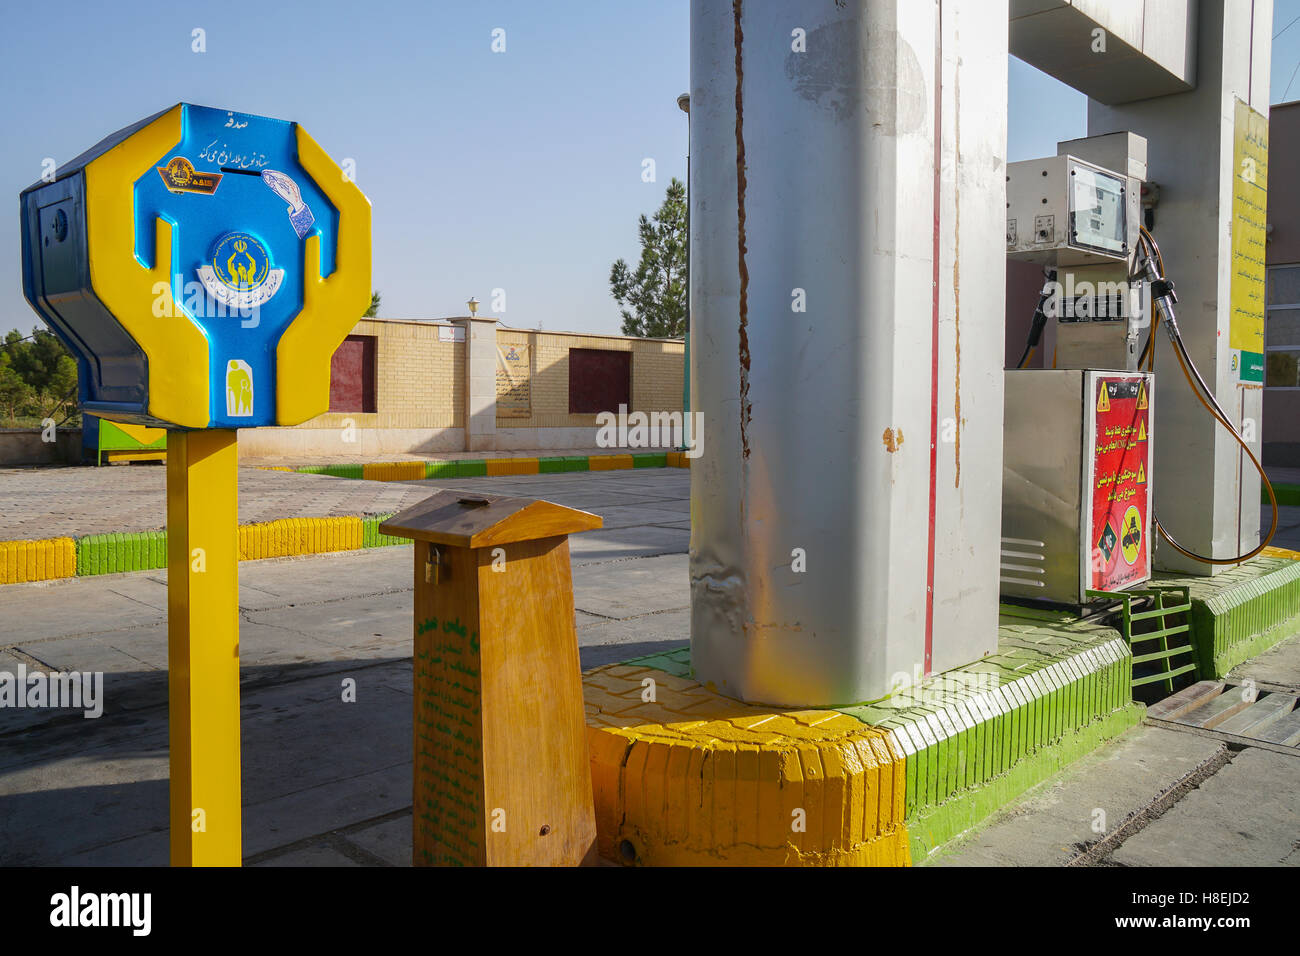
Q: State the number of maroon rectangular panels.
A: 2